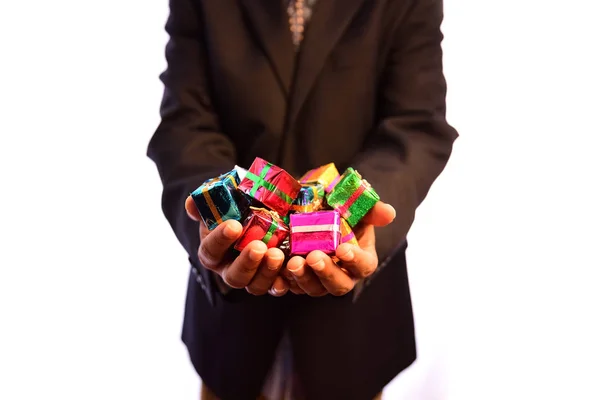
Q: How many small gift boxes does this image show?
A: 8